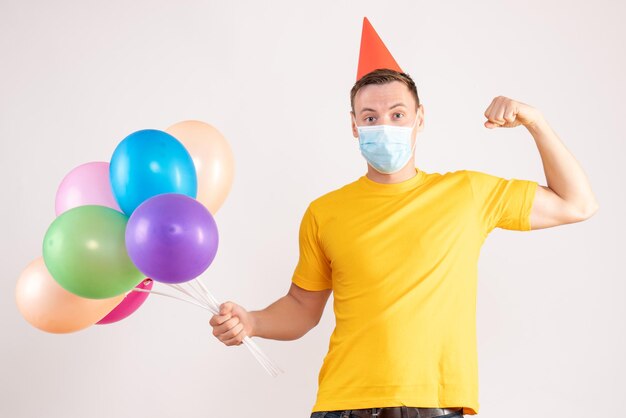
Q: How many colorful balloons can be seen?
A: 7